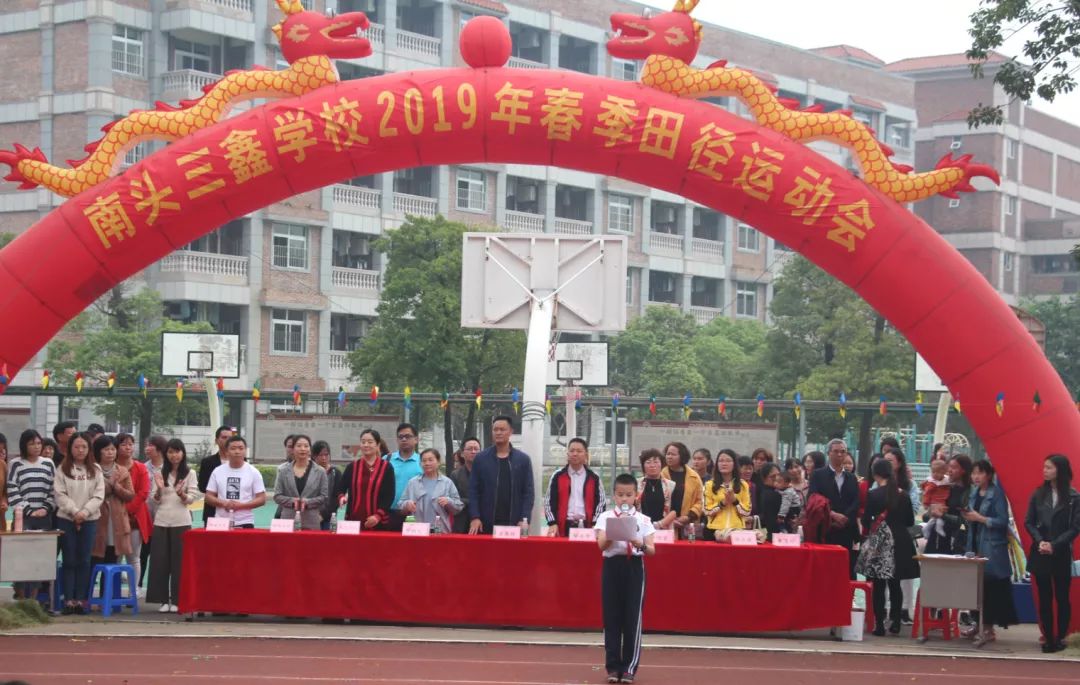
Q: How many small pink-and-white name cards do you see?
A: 9